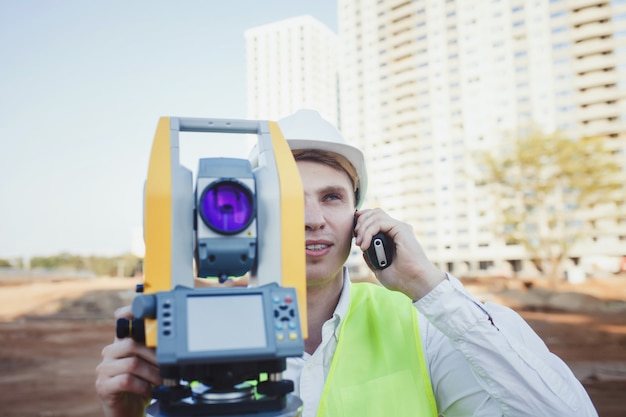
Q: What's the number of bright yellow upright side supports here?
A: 2